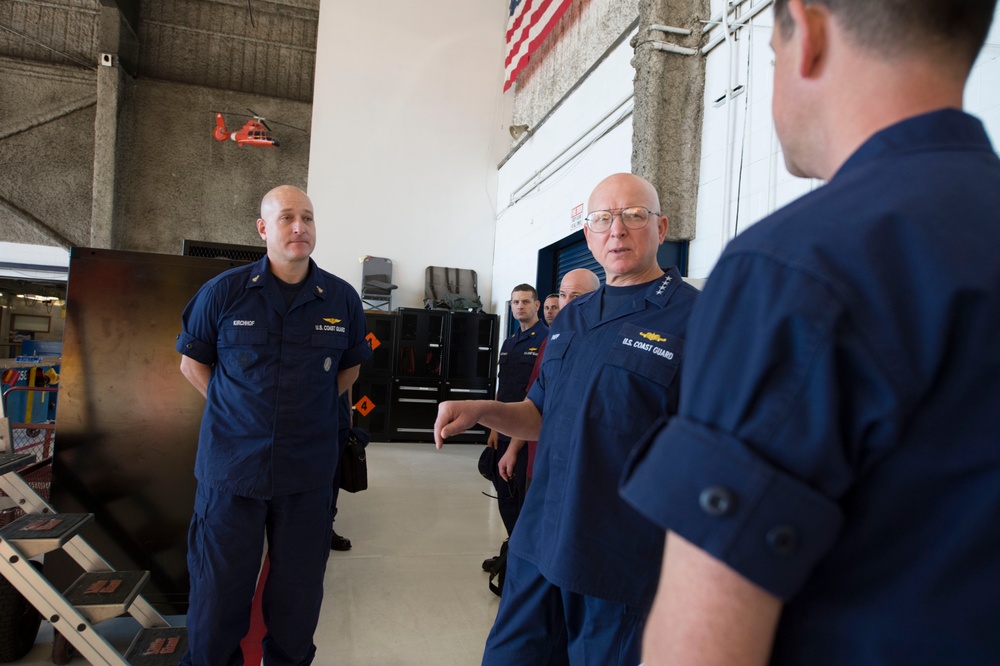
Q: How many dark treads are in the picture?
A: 4